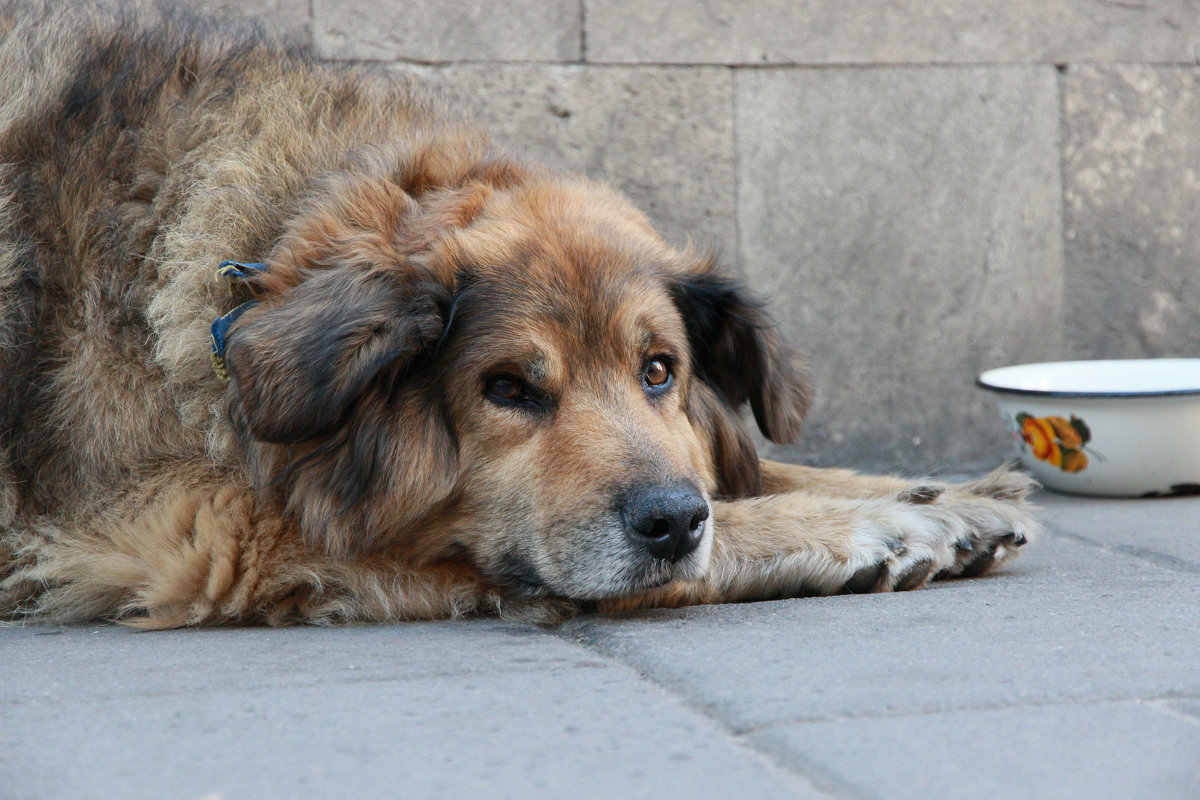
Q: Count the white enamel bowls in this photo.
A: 1